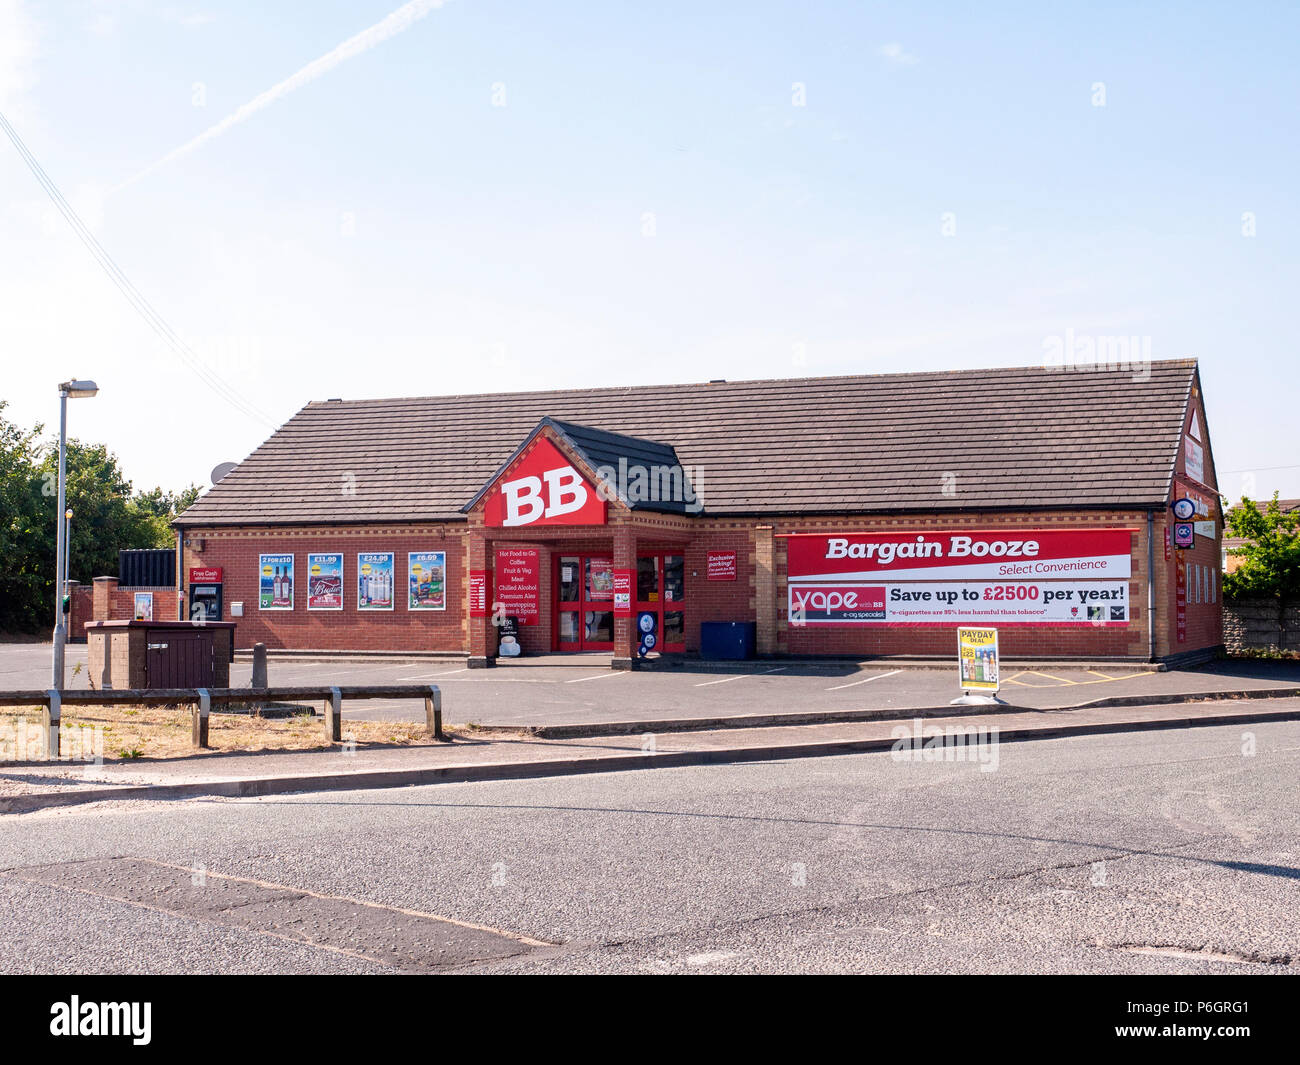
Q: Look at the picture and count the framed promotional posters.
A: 4